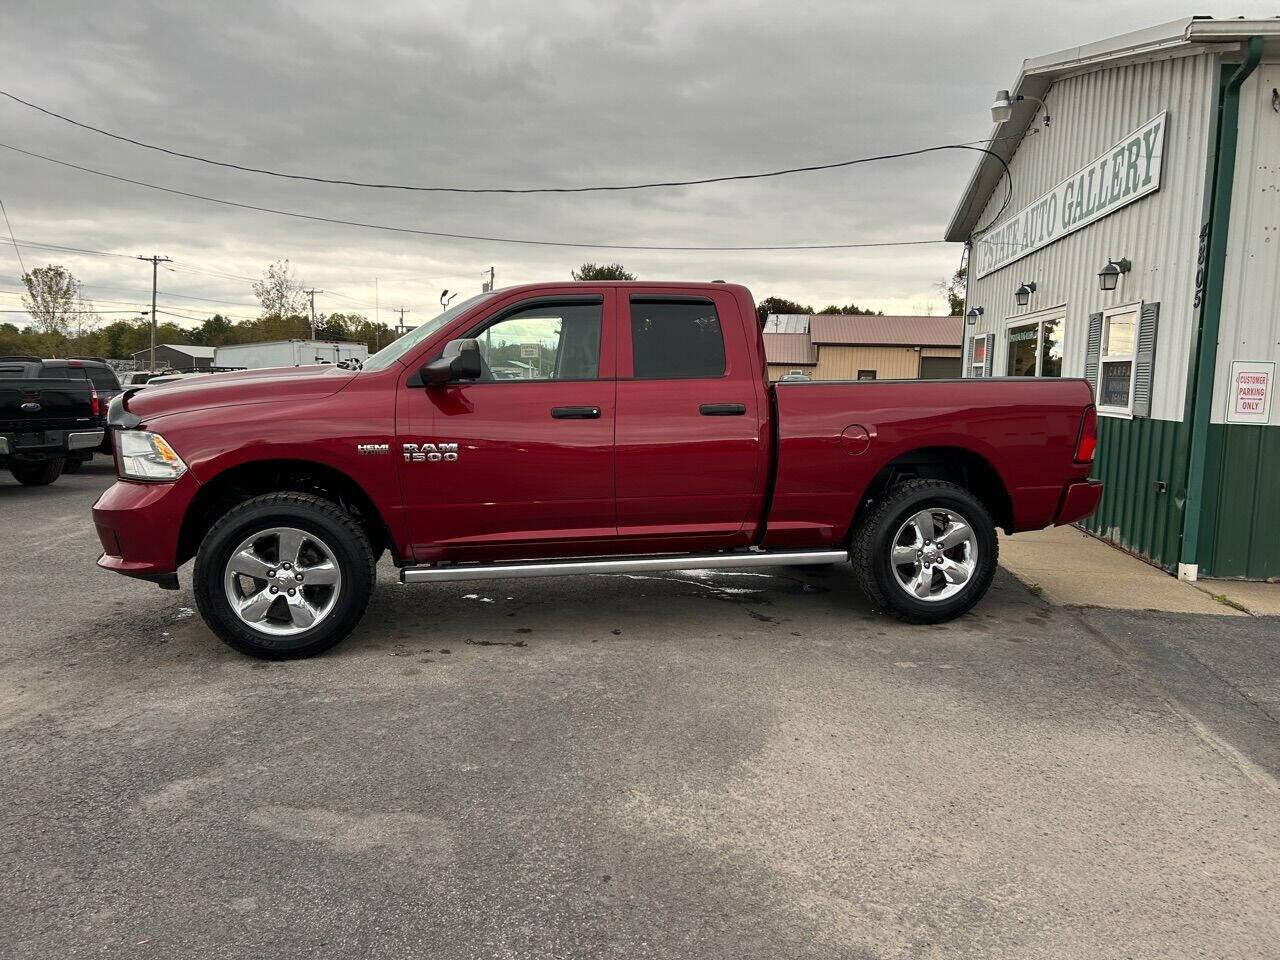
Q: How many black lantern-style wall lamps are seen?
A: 3